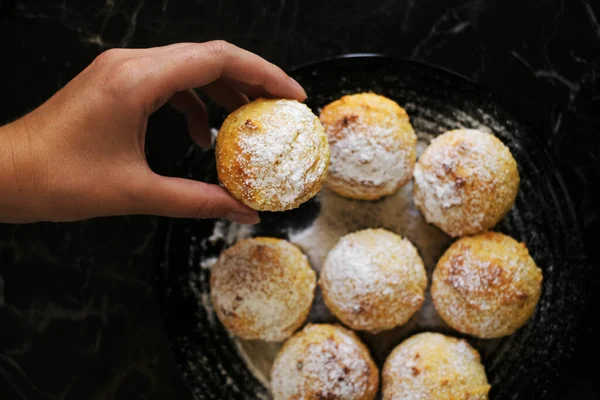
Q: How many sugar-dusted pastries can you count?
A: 8